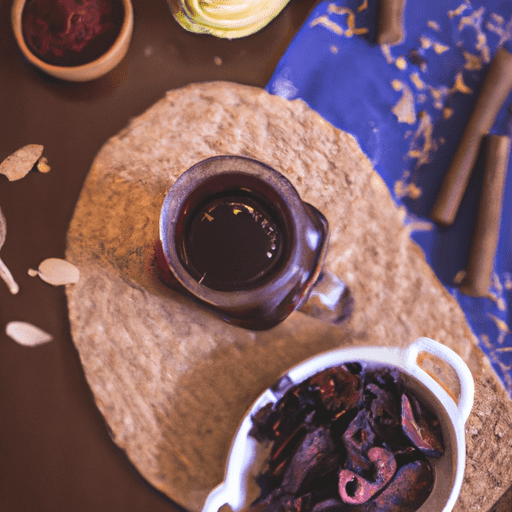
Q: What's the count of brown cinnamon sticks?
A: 3